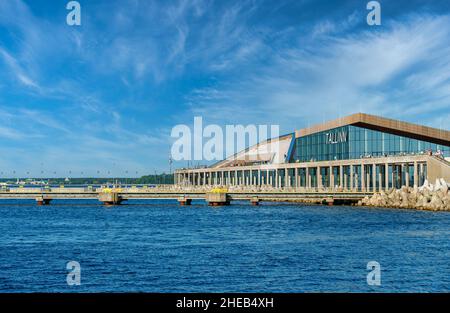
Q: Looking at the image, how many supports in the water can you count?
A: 6